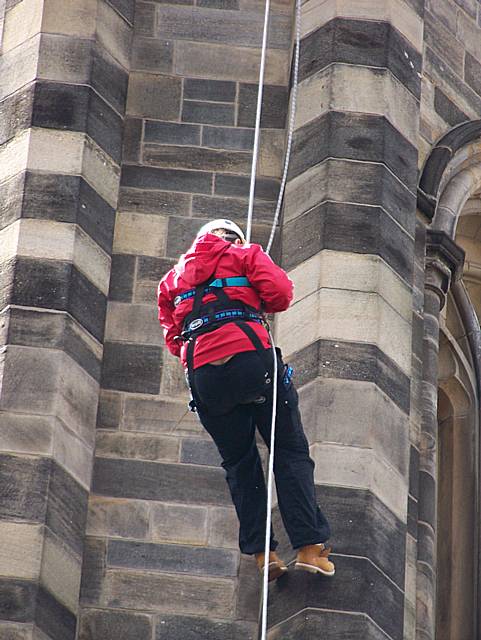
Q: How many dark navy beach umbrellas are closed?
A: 0